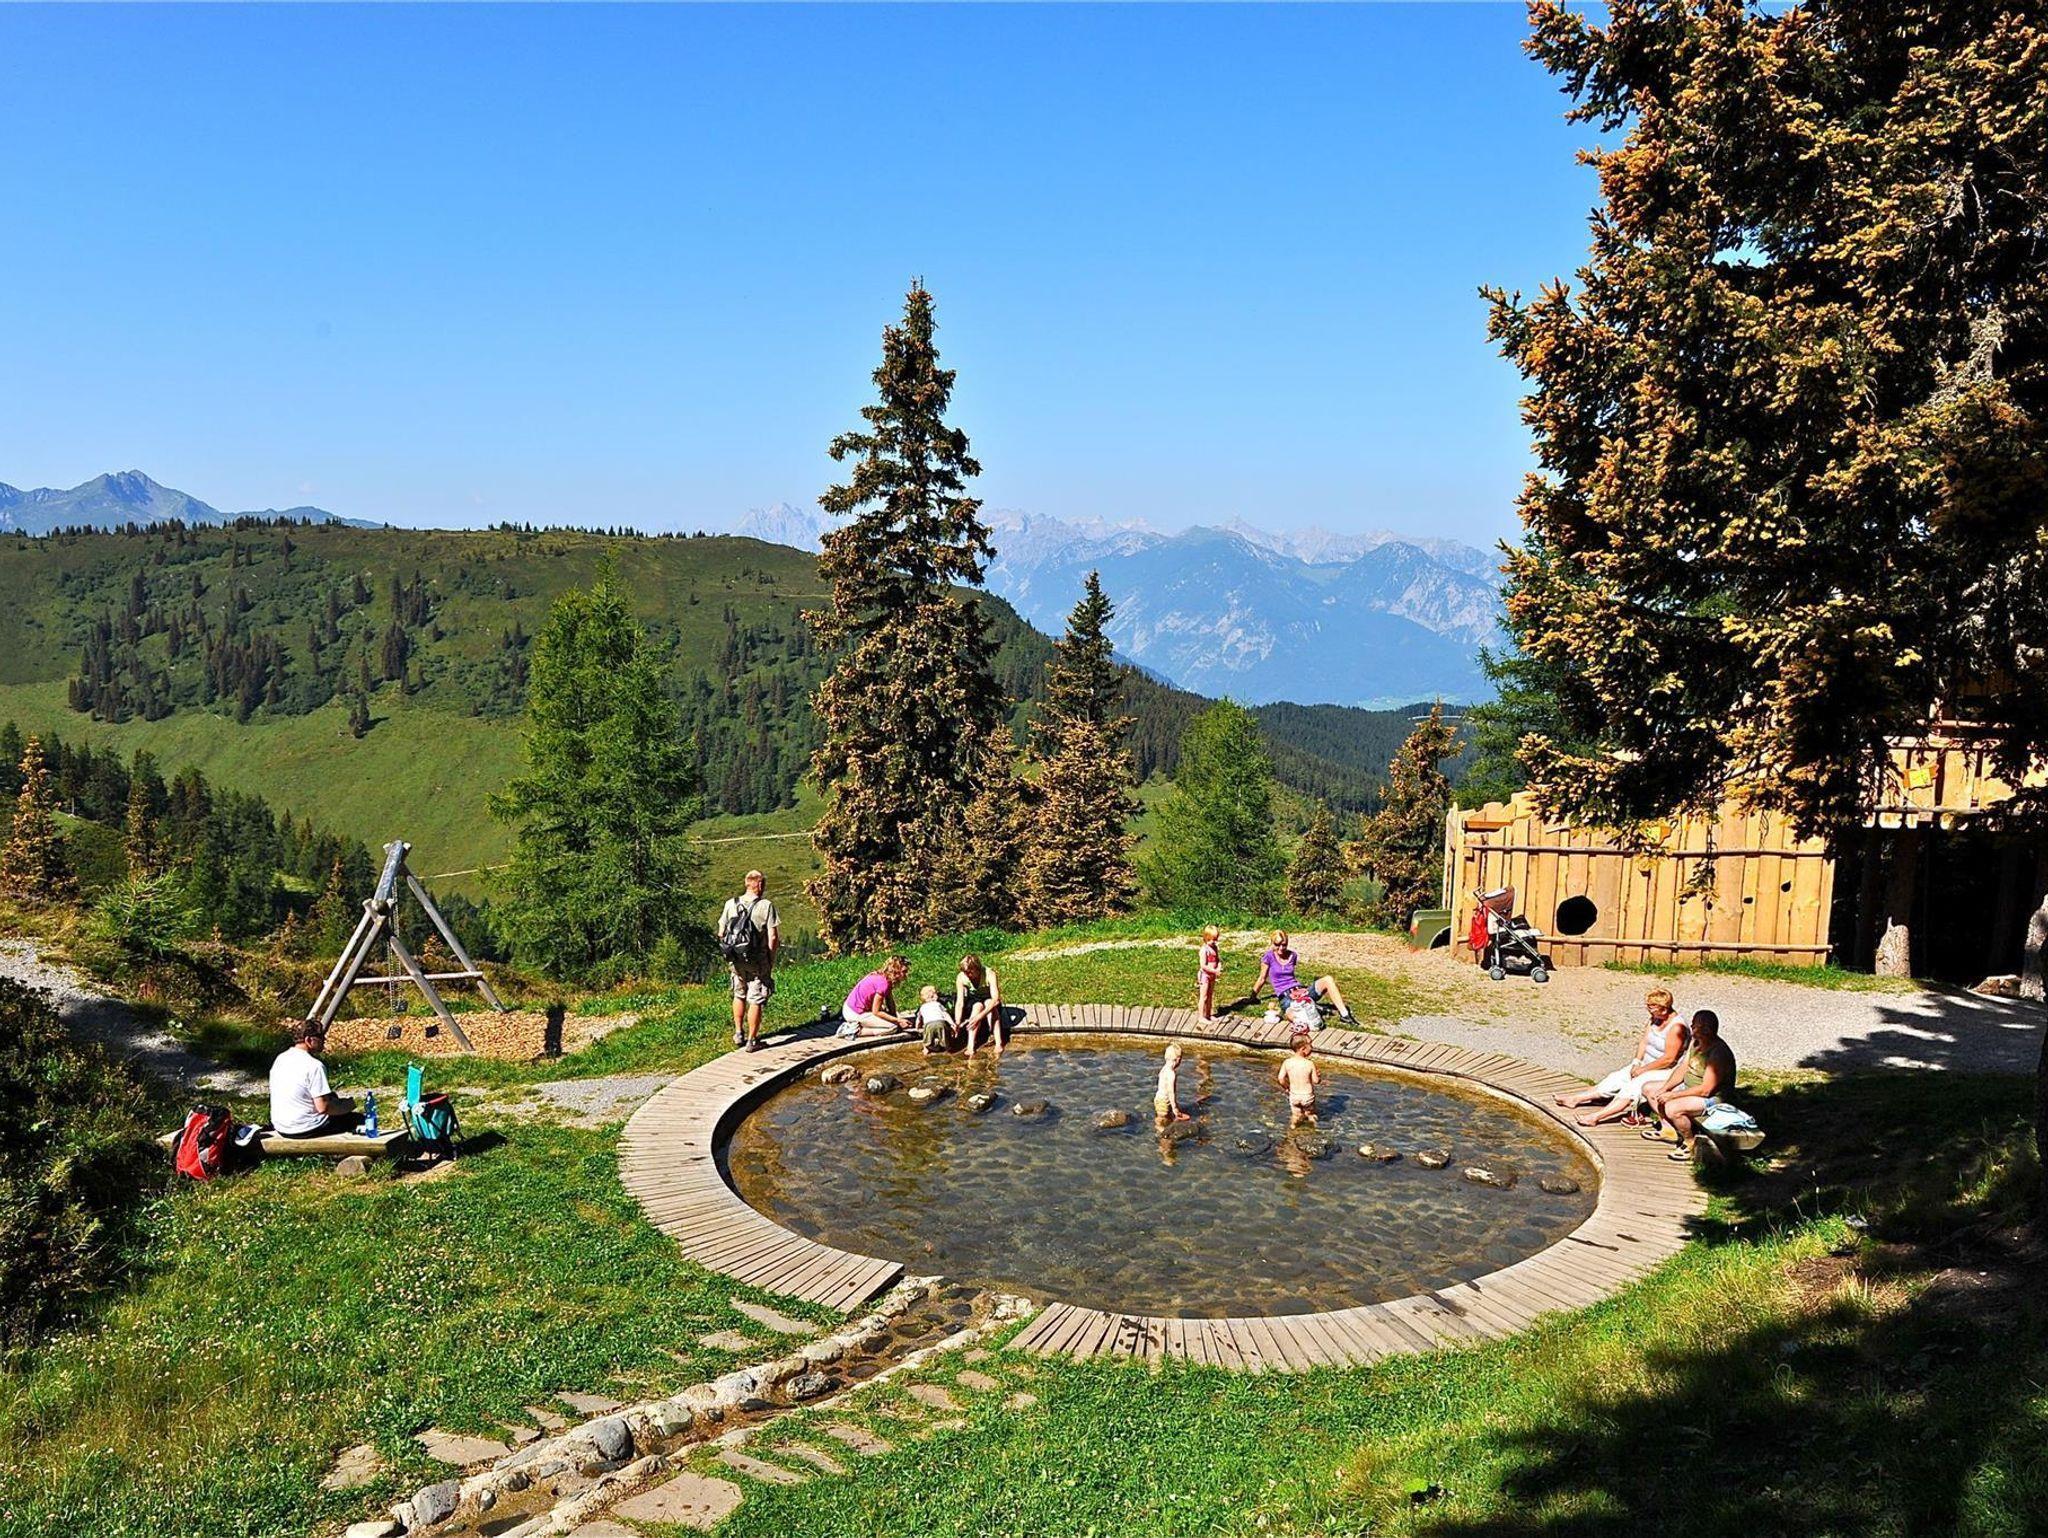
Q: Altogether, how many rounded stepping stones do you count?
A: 13